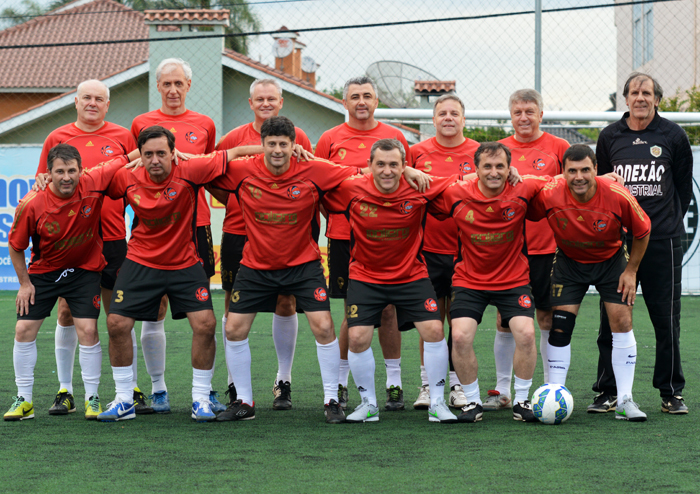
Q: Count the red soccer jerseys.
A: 12